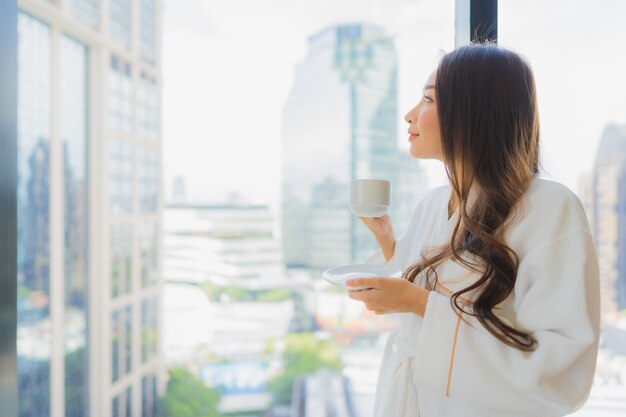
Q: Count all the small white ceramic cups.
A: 1